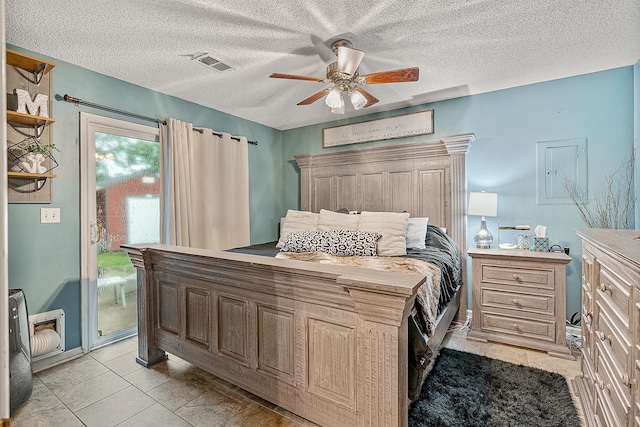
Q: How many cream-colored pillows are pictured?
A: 3